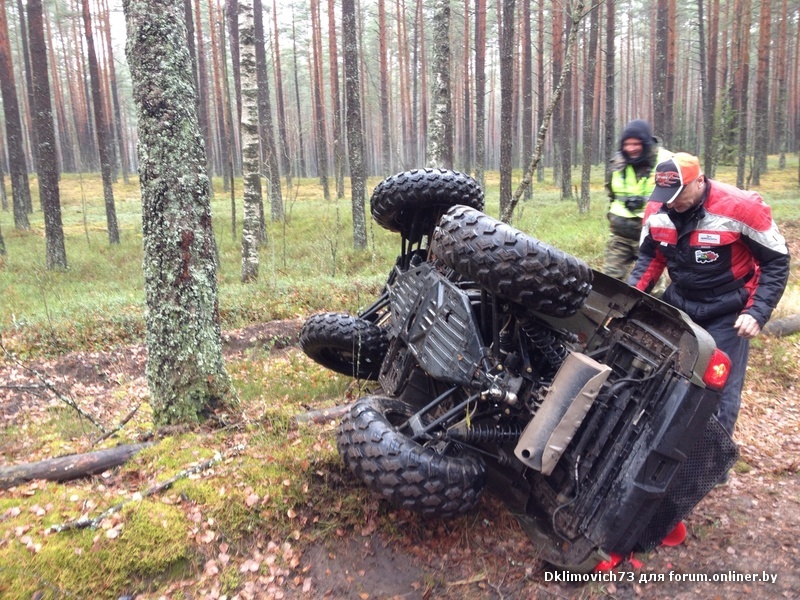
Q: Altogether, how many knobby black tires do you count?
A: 4